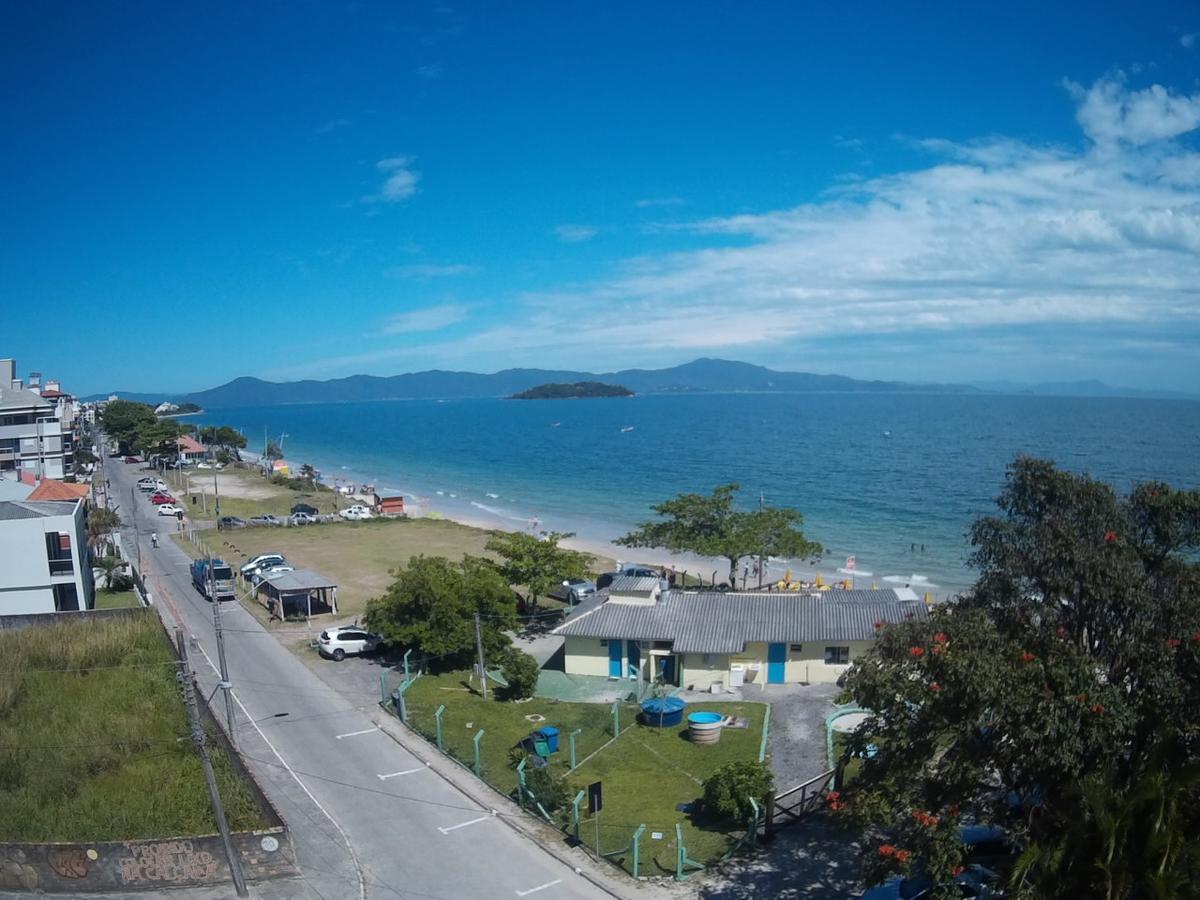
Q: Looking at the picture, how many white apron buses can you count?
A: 0